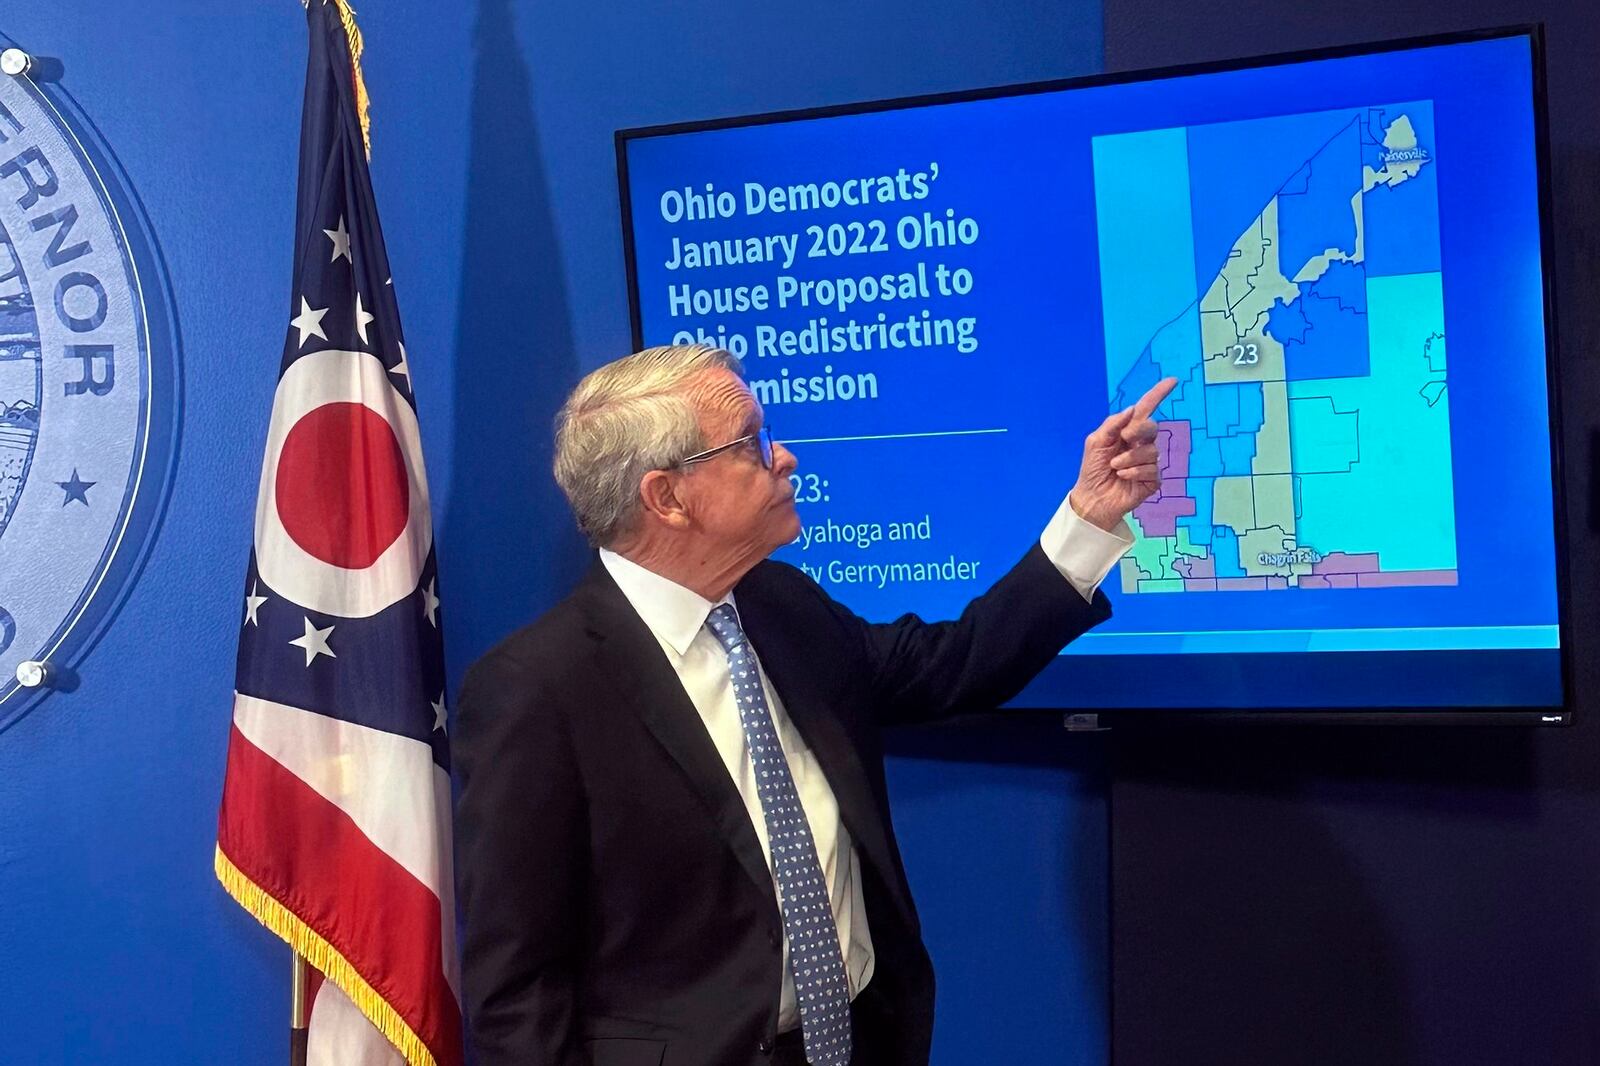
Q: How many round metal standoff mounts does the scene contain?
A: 2